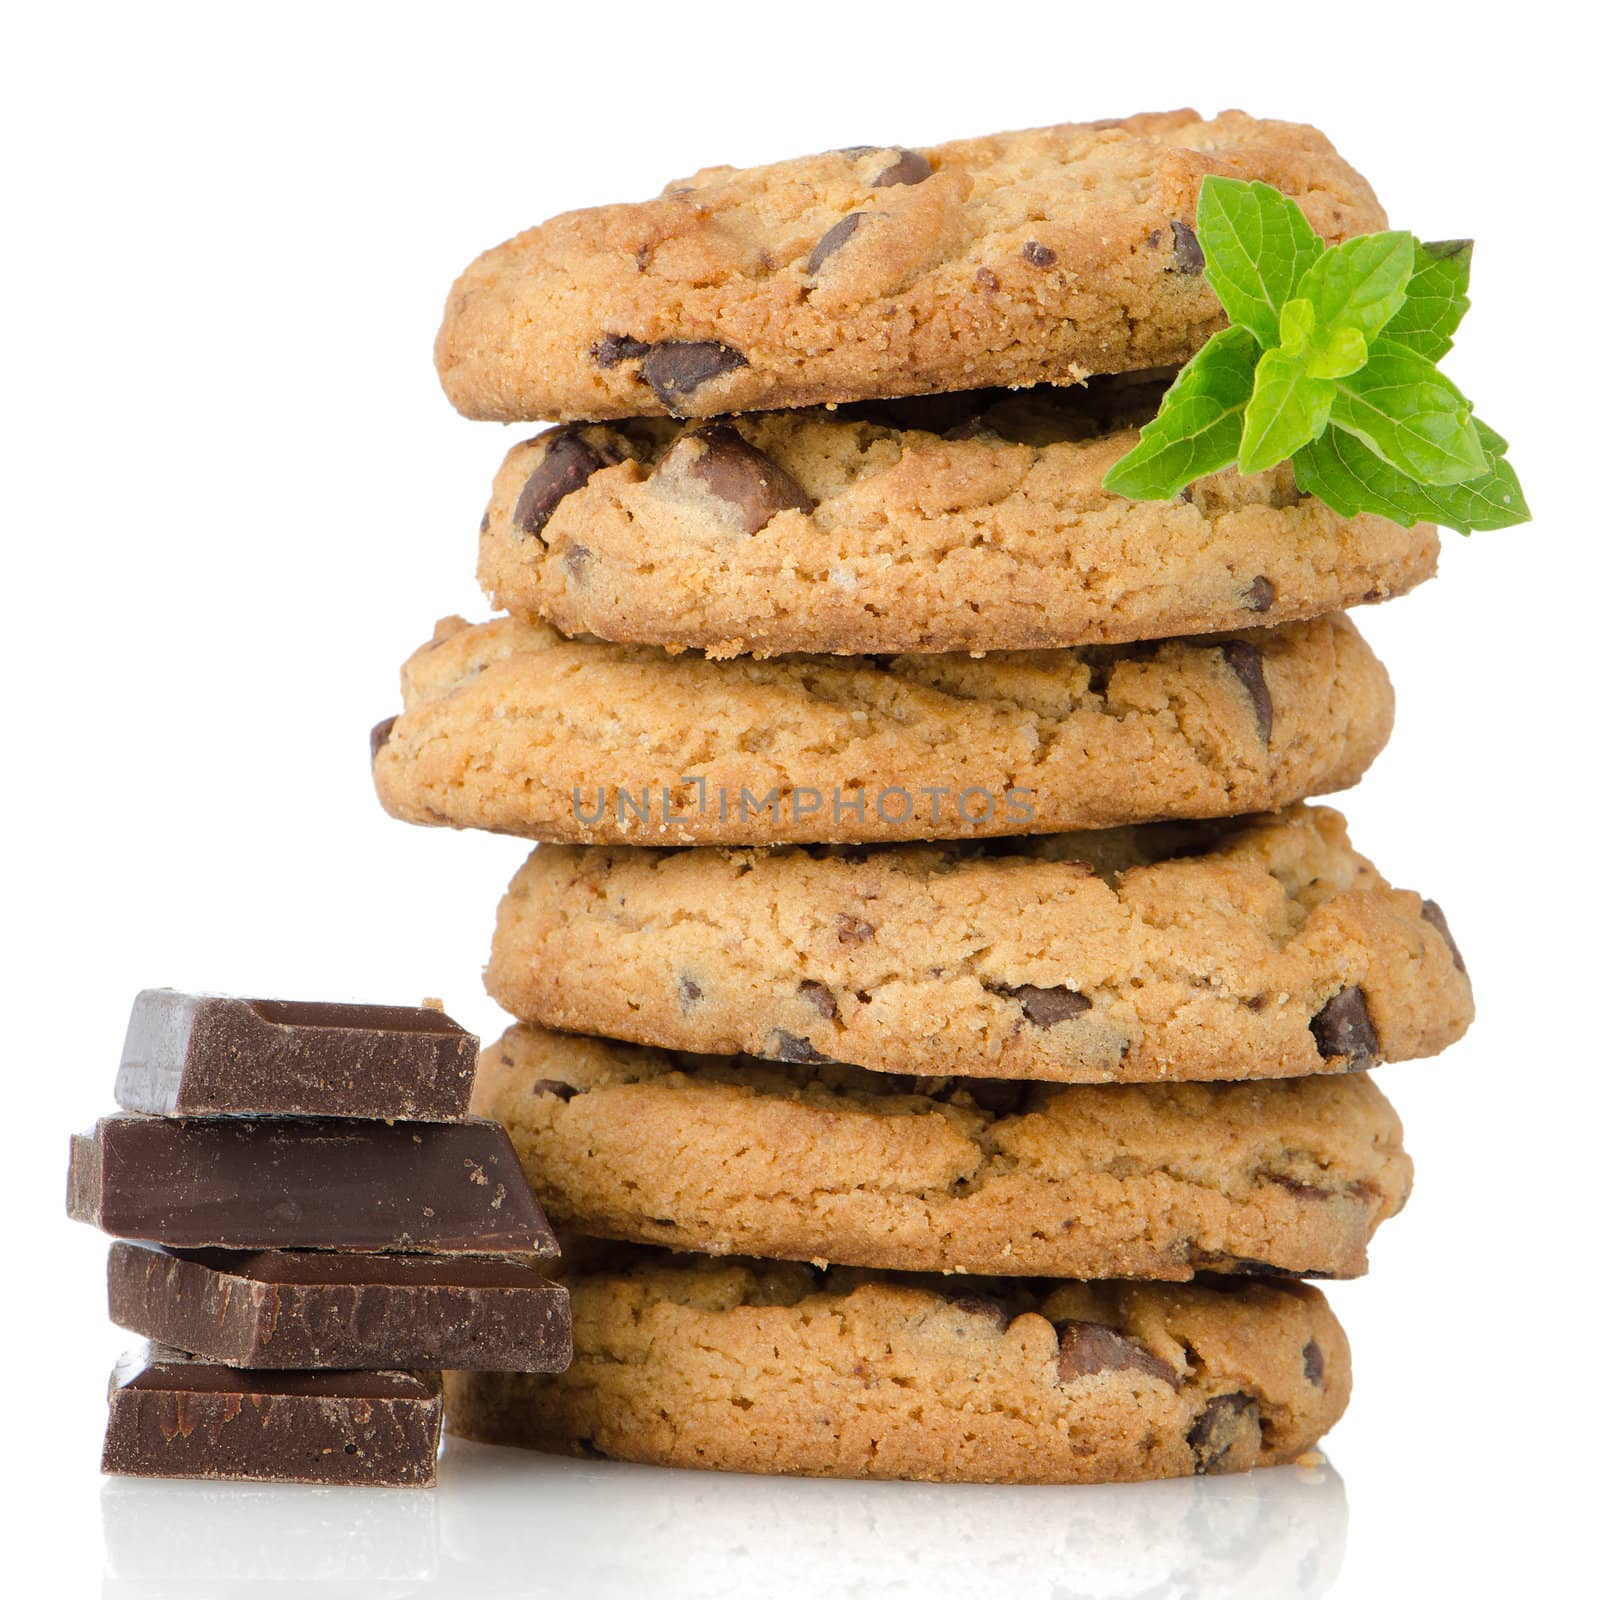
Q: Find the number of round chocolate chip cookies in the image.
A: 6